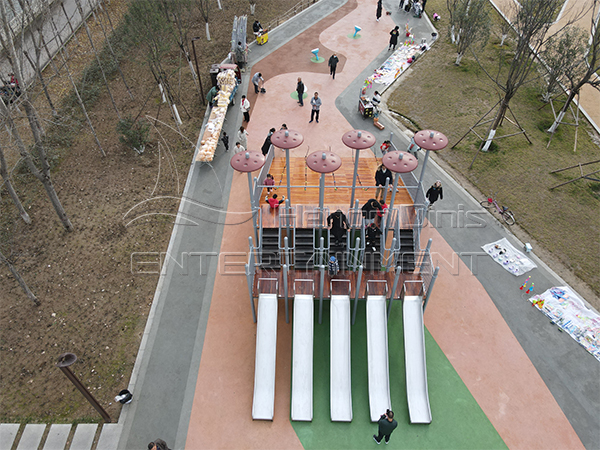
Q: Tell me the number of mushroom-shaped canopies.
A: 6